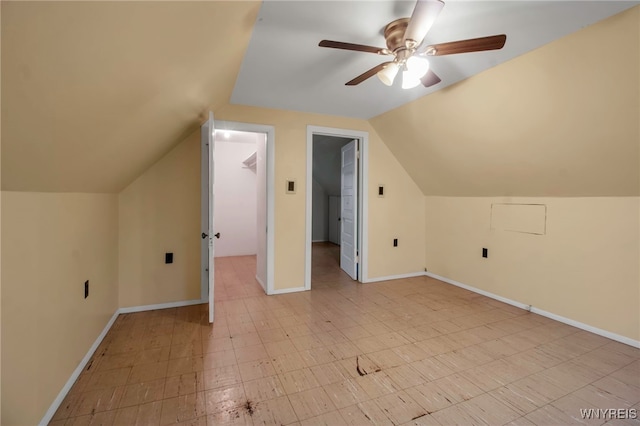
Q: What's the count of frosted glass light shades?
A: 3